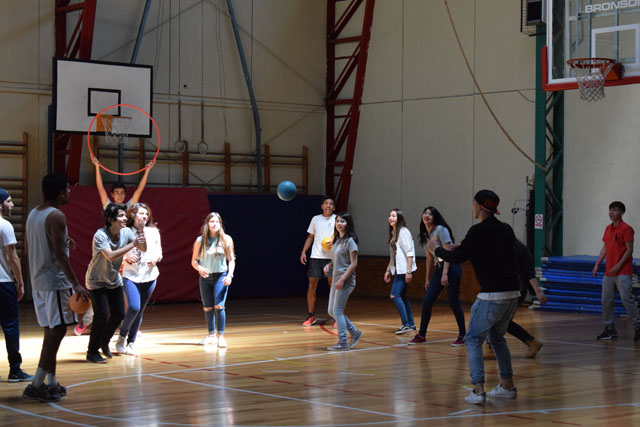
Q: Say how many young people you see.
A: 13